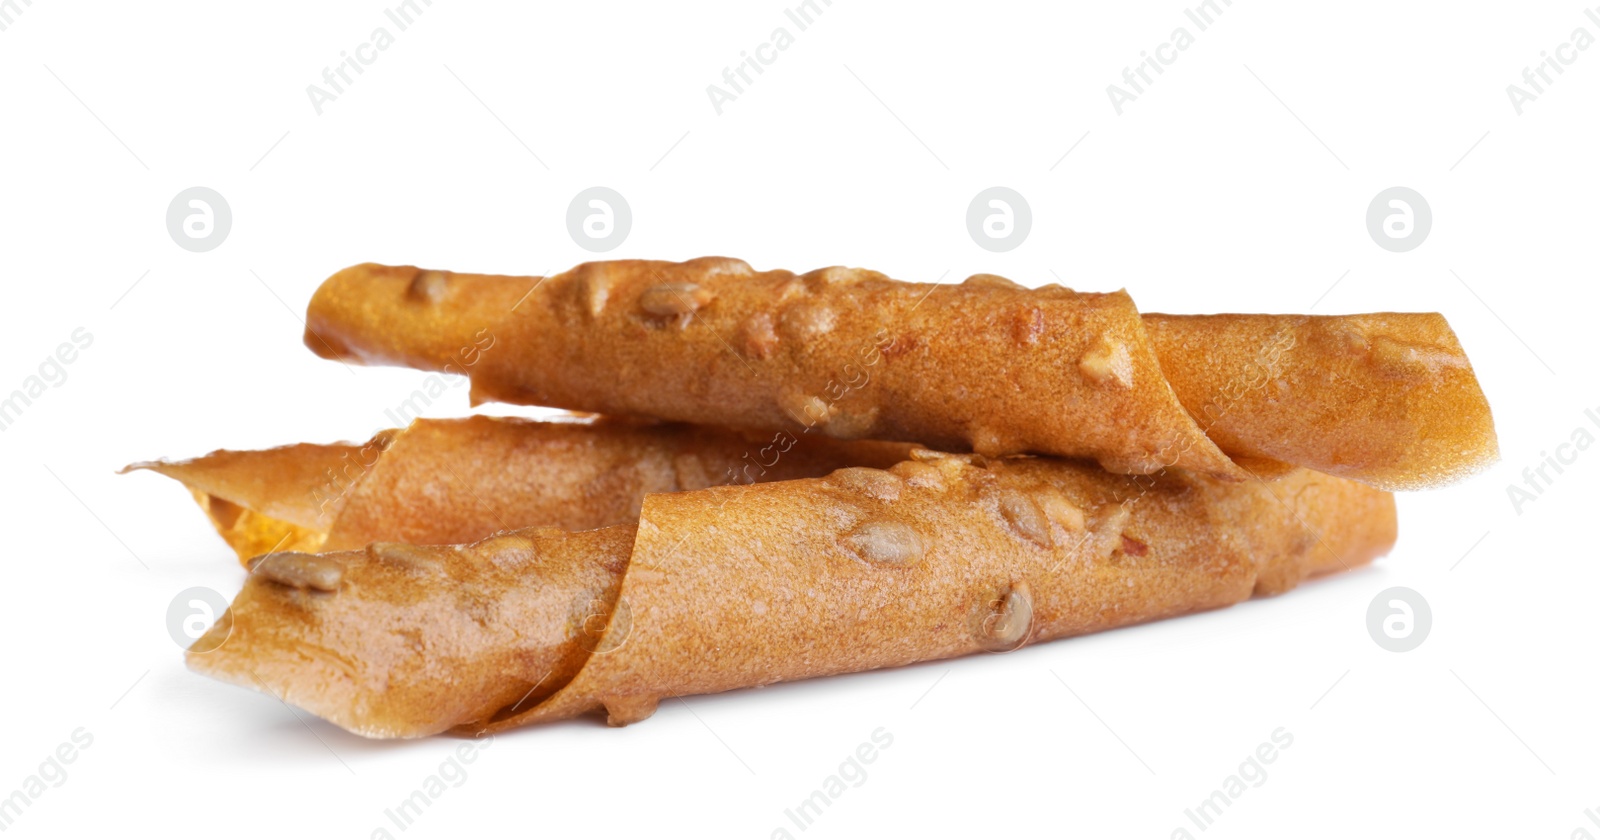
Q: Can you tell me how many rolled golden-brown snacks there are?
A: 3